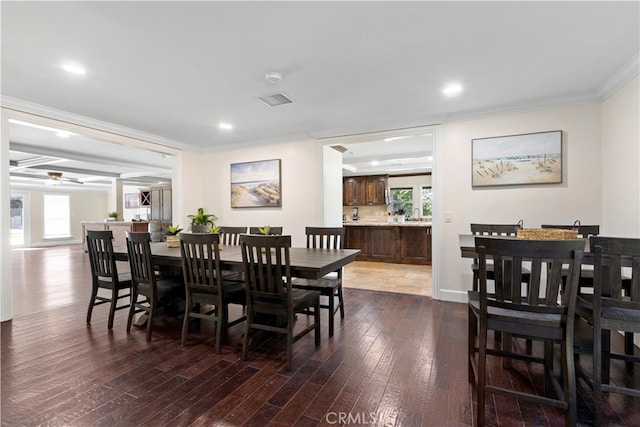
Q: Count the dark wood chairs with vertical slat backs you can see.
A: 11